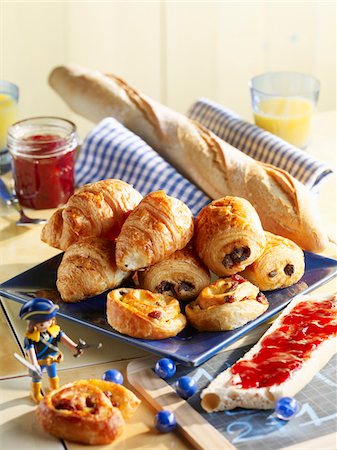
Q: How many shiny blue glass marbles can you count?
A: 5